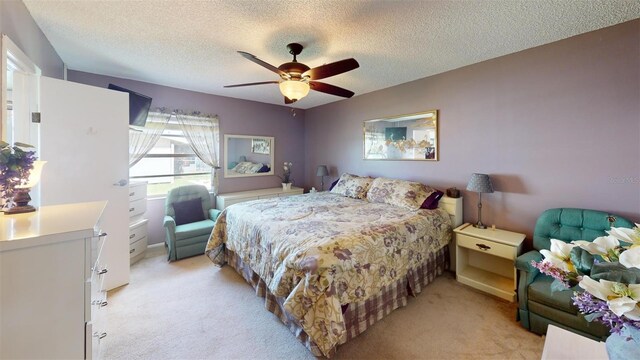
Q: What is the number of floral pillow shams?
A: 2